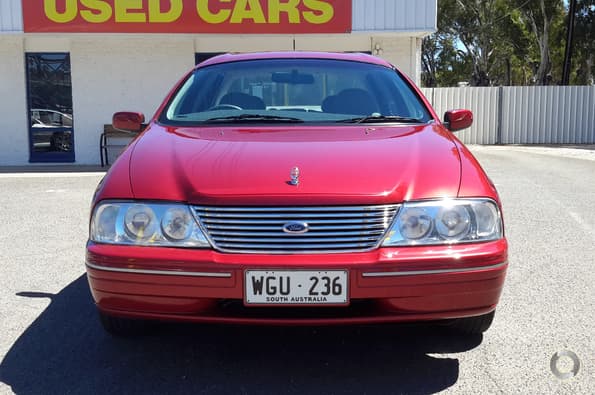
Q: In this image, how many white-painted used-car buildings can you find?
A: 1